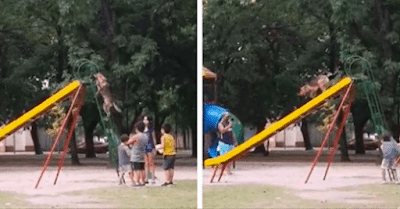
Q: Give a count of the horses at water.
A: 0